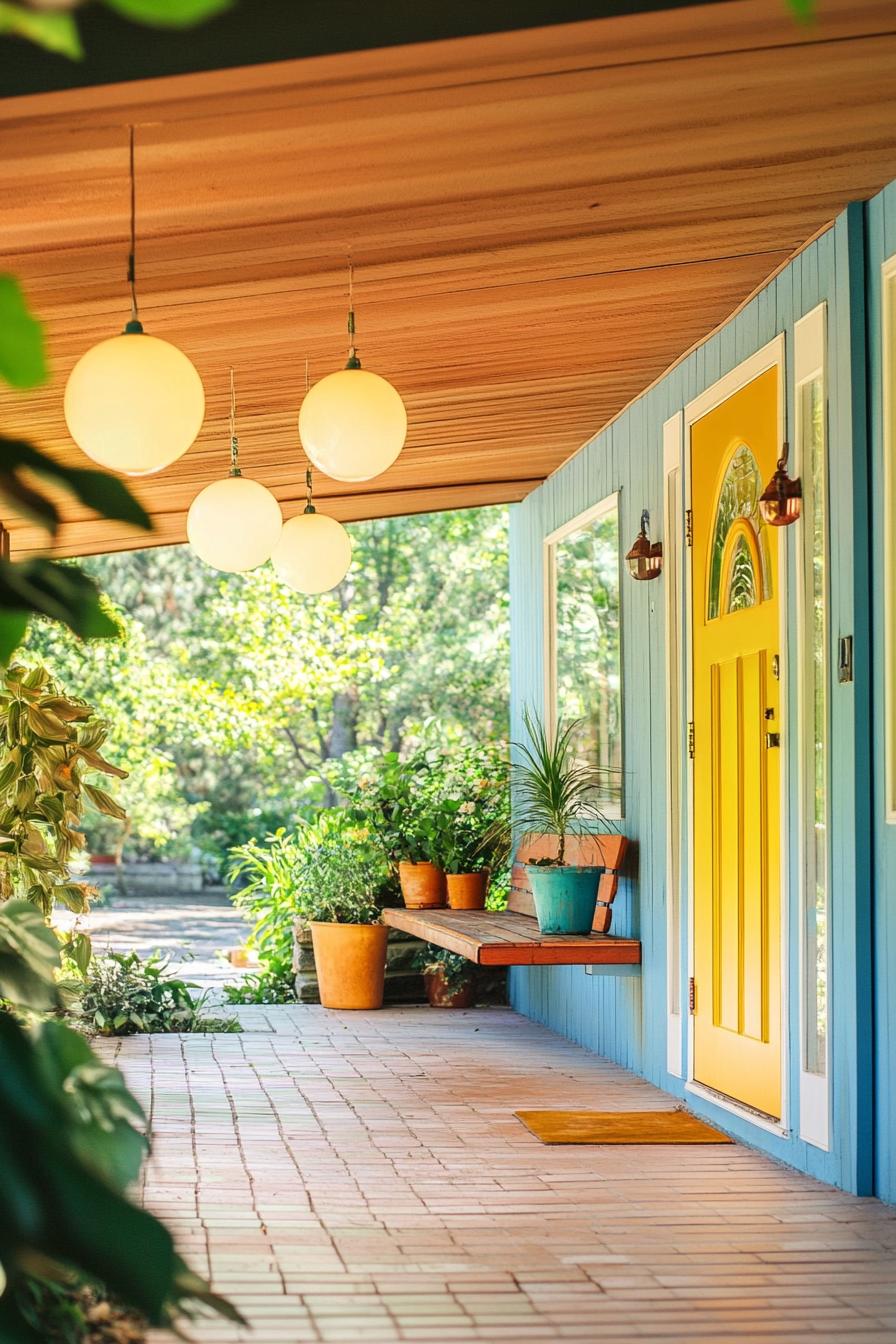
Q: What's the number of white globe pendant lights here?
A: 4